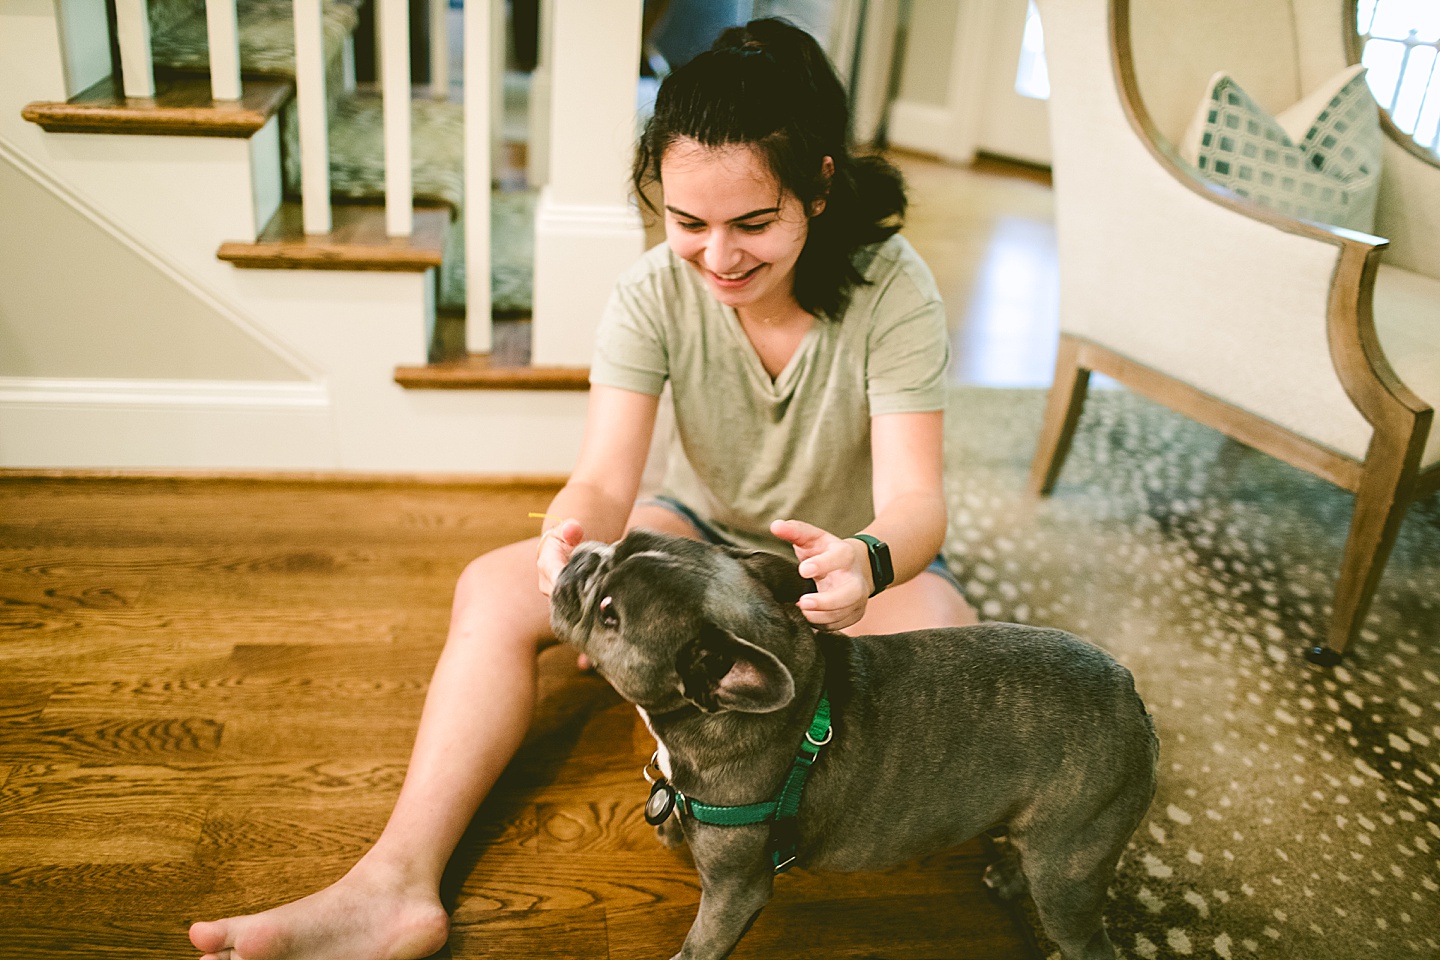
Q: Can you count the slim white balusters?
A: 5